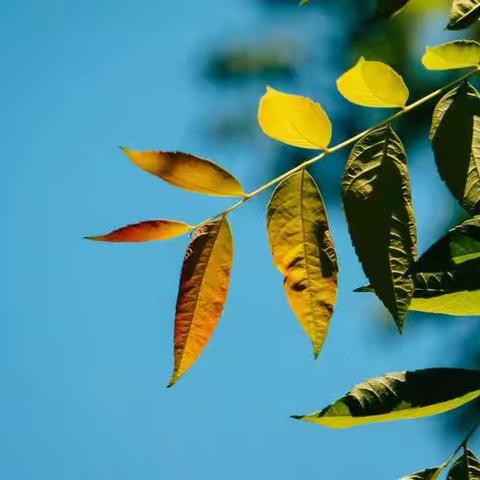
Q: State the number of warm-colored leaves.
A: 7